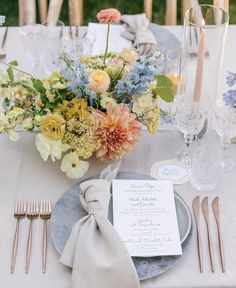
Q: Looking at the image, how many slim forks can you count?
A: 3